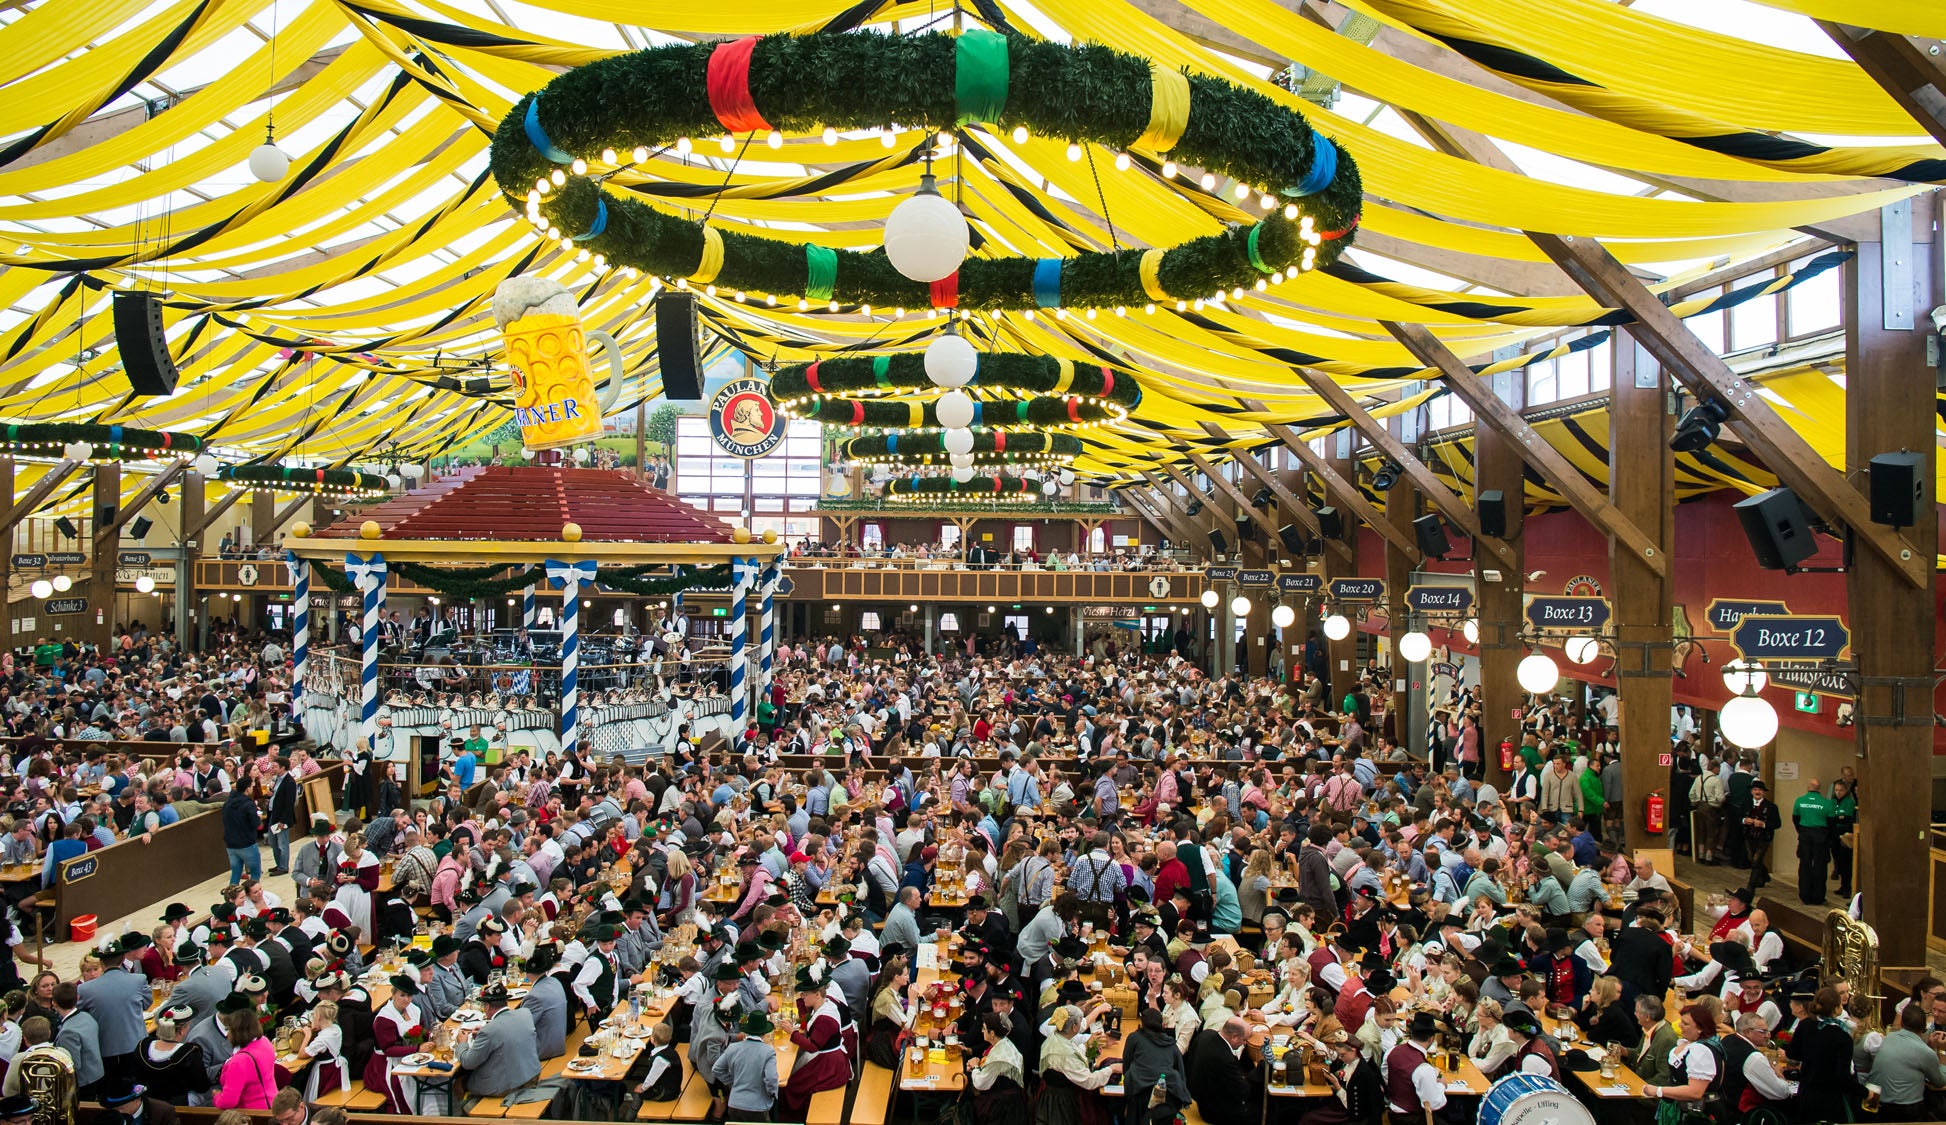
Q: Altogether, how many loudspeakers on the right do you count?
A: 8